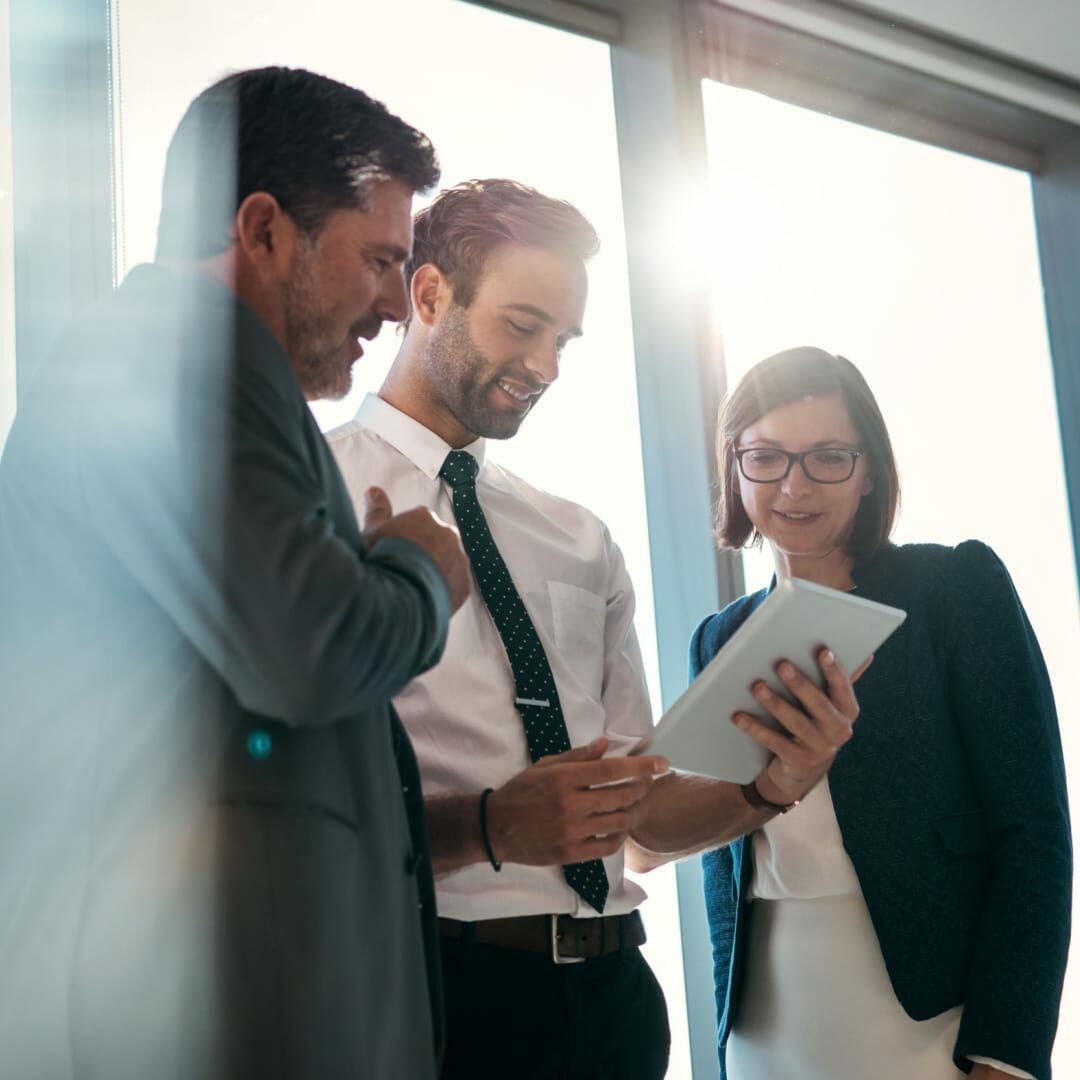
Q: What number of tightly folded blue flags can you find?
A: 0